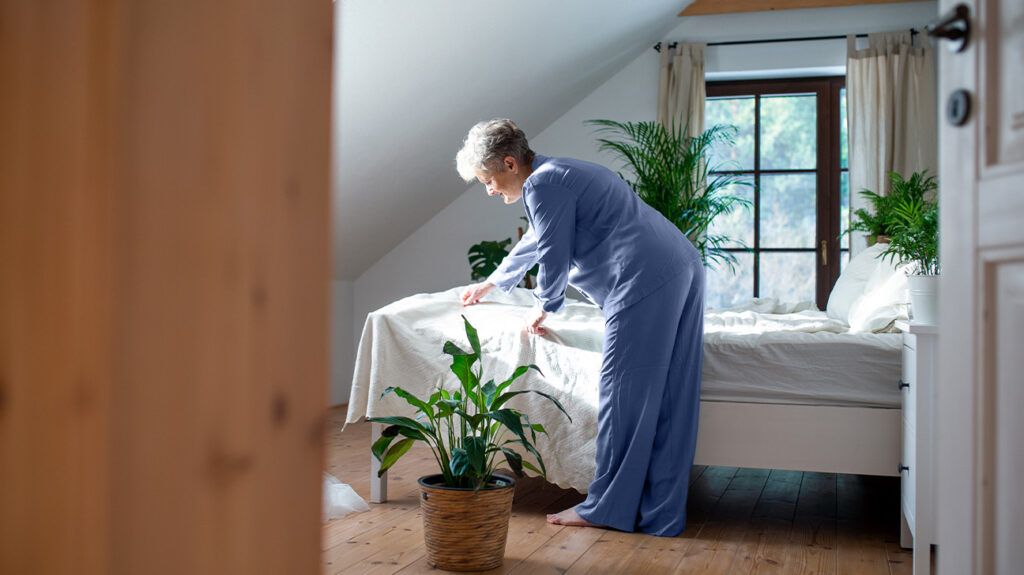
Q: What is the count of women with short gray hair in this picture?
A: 1